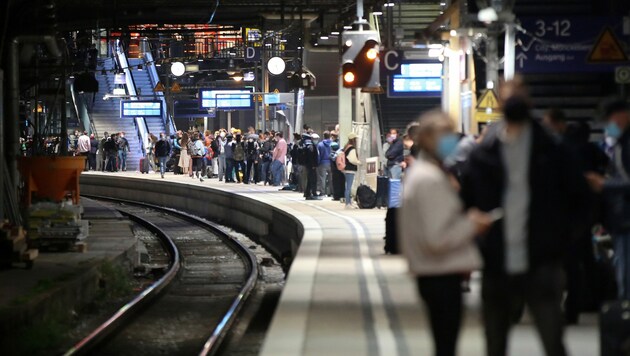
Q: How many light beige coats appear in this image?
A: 1